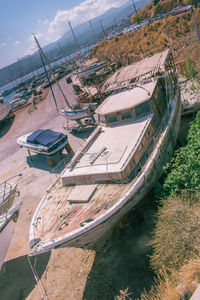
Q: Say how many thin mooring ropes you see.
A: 2